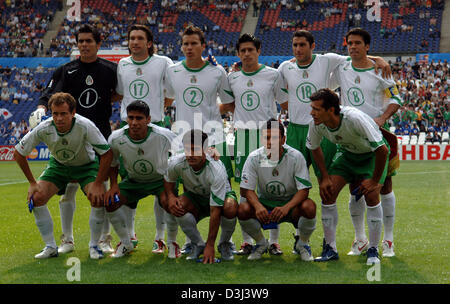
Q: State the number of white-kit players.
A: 10